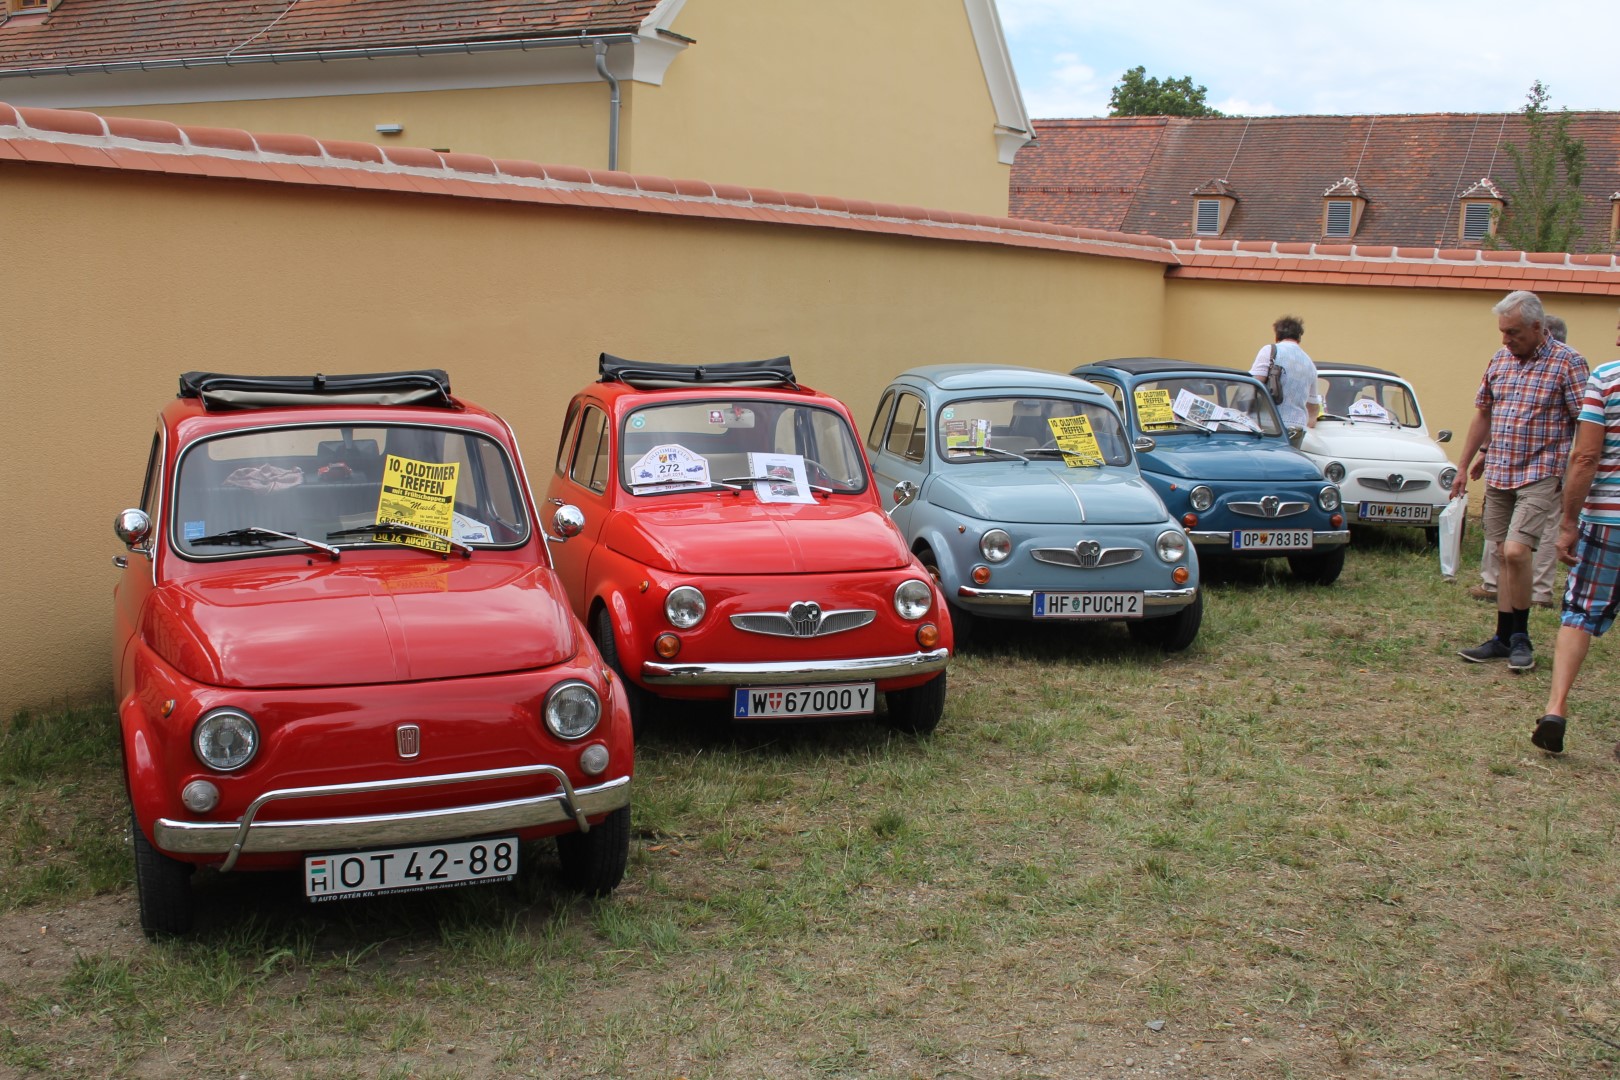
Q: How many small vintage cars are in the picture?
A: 5